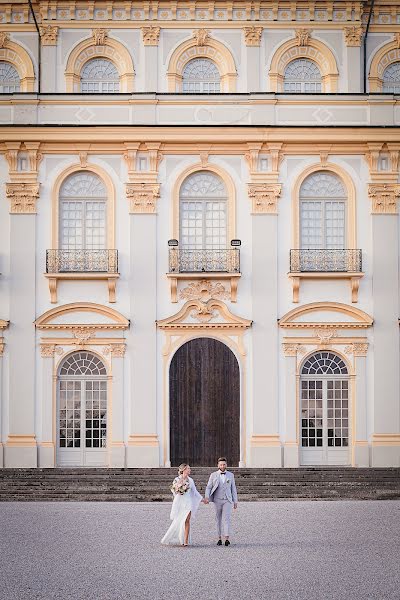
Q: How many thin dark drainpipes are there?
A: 2